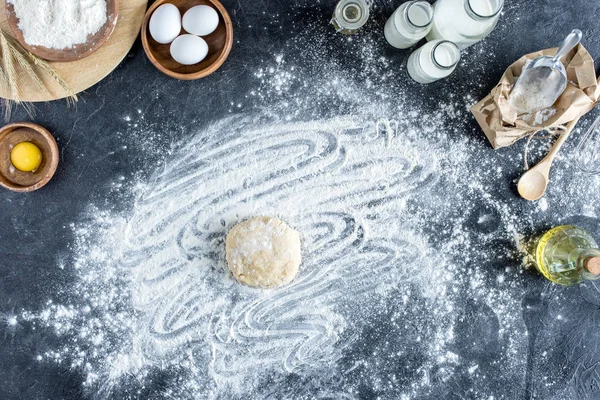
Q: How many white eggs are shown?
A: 3